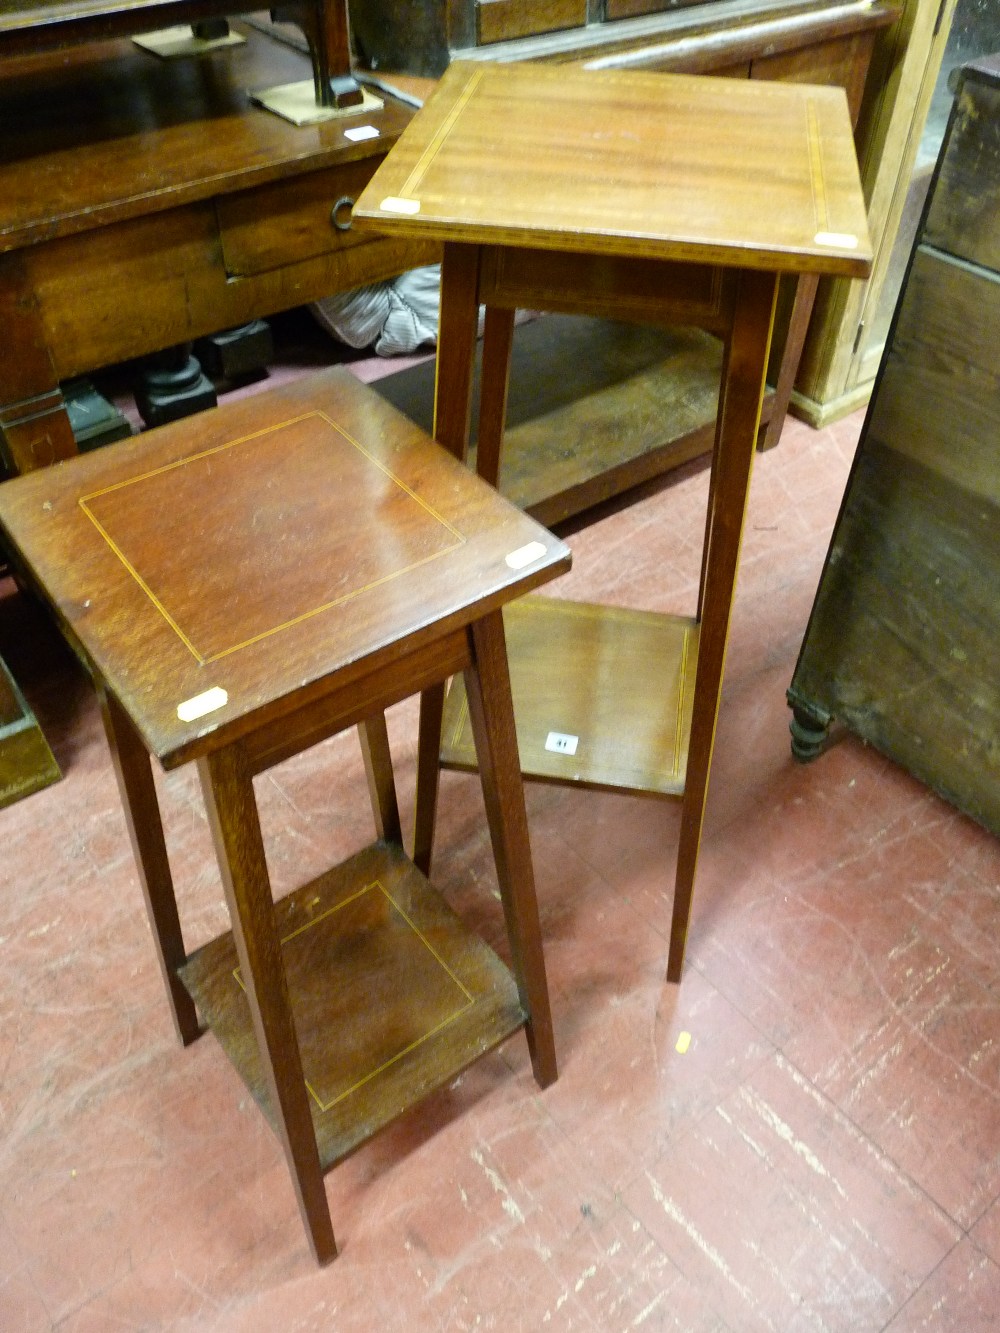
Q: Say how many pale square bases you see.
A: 2